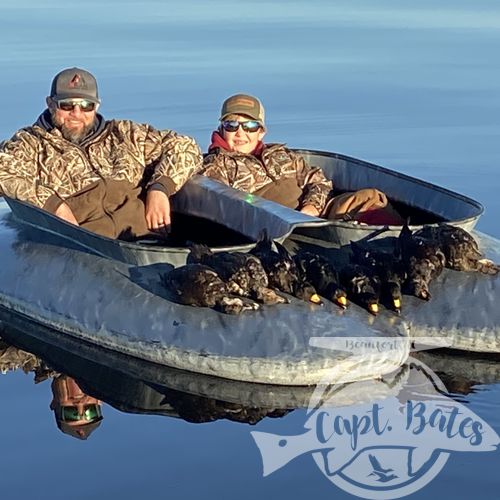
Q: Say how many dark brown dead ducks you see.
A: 4